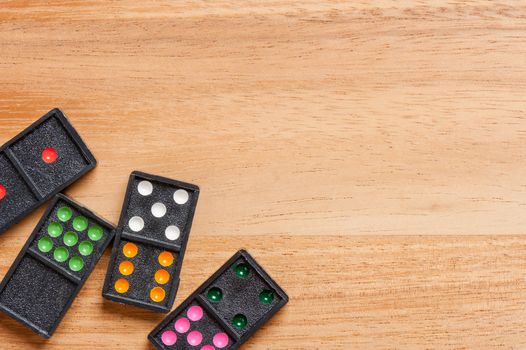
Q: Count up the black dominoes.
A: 4